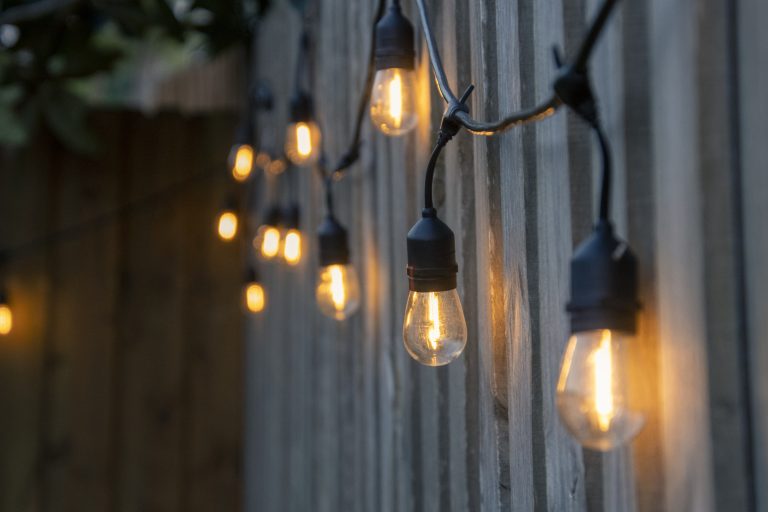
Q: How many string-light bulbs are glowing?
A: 11